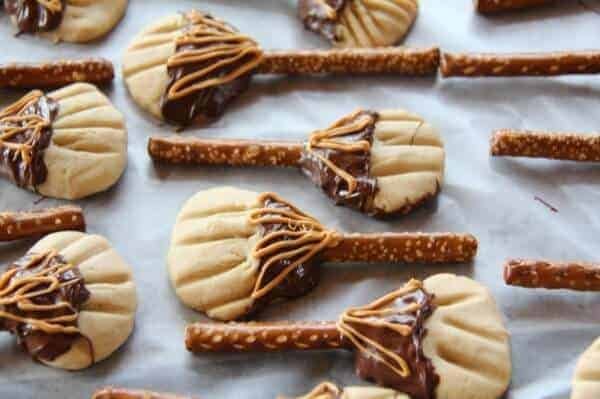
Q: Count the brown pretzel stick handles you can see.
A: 11